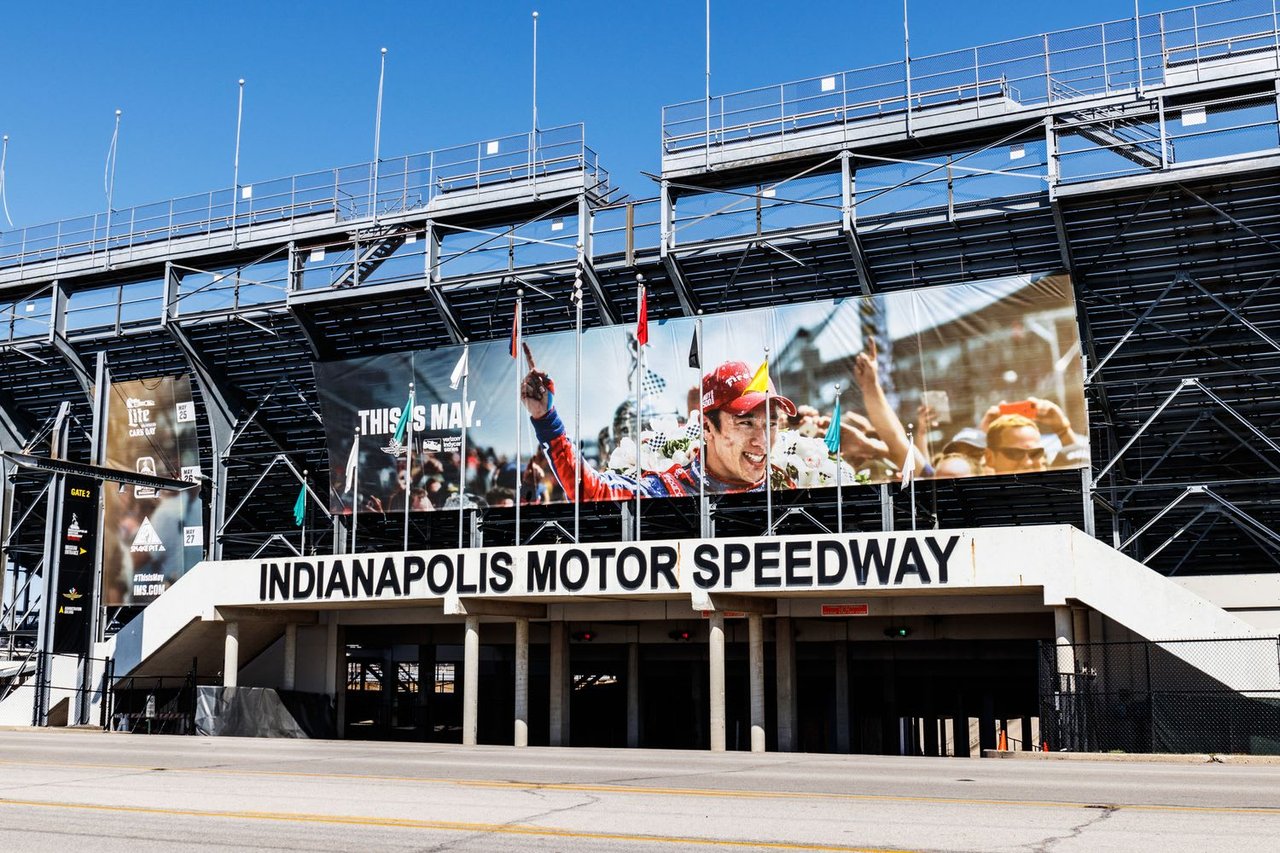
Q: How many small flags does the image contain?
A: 11